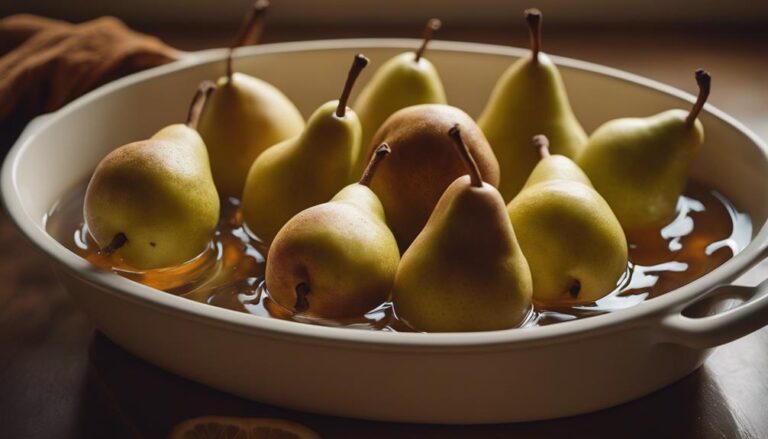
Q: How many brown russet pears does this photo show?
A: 1